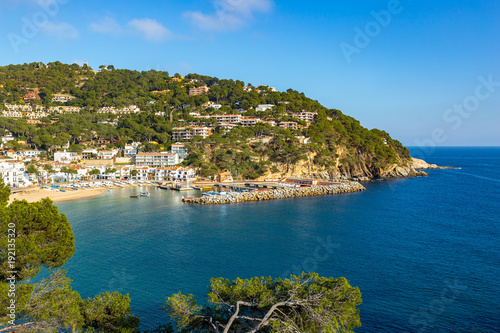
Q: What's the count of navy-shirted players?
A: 0